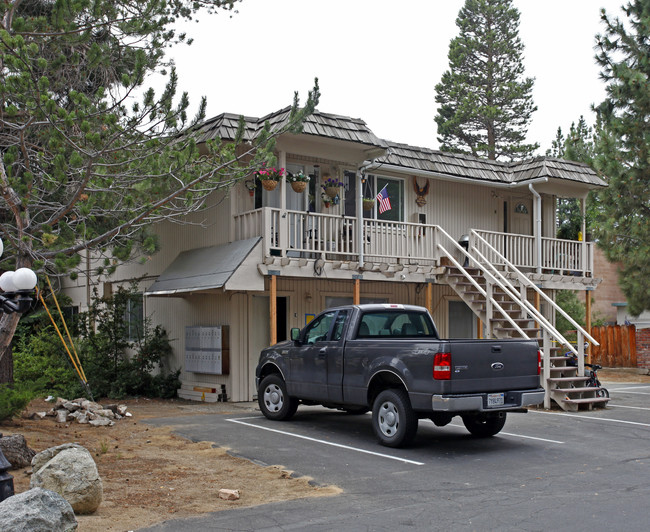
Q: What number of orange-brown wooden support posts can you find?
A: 6